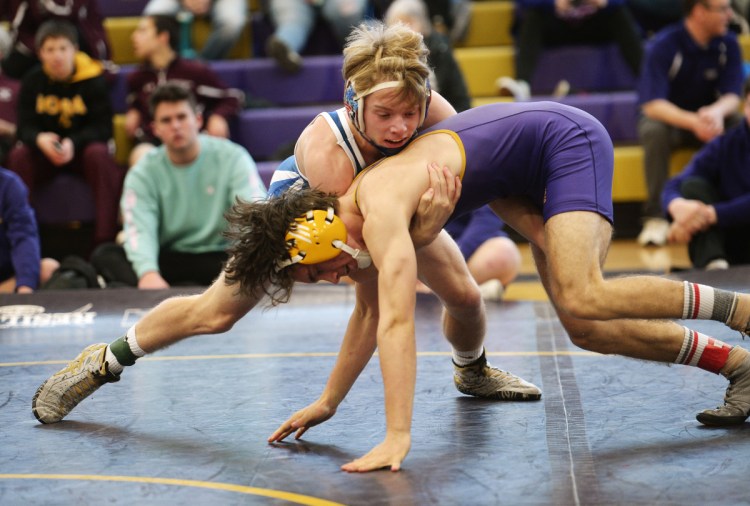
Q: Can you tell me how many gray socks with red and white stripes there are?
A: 2